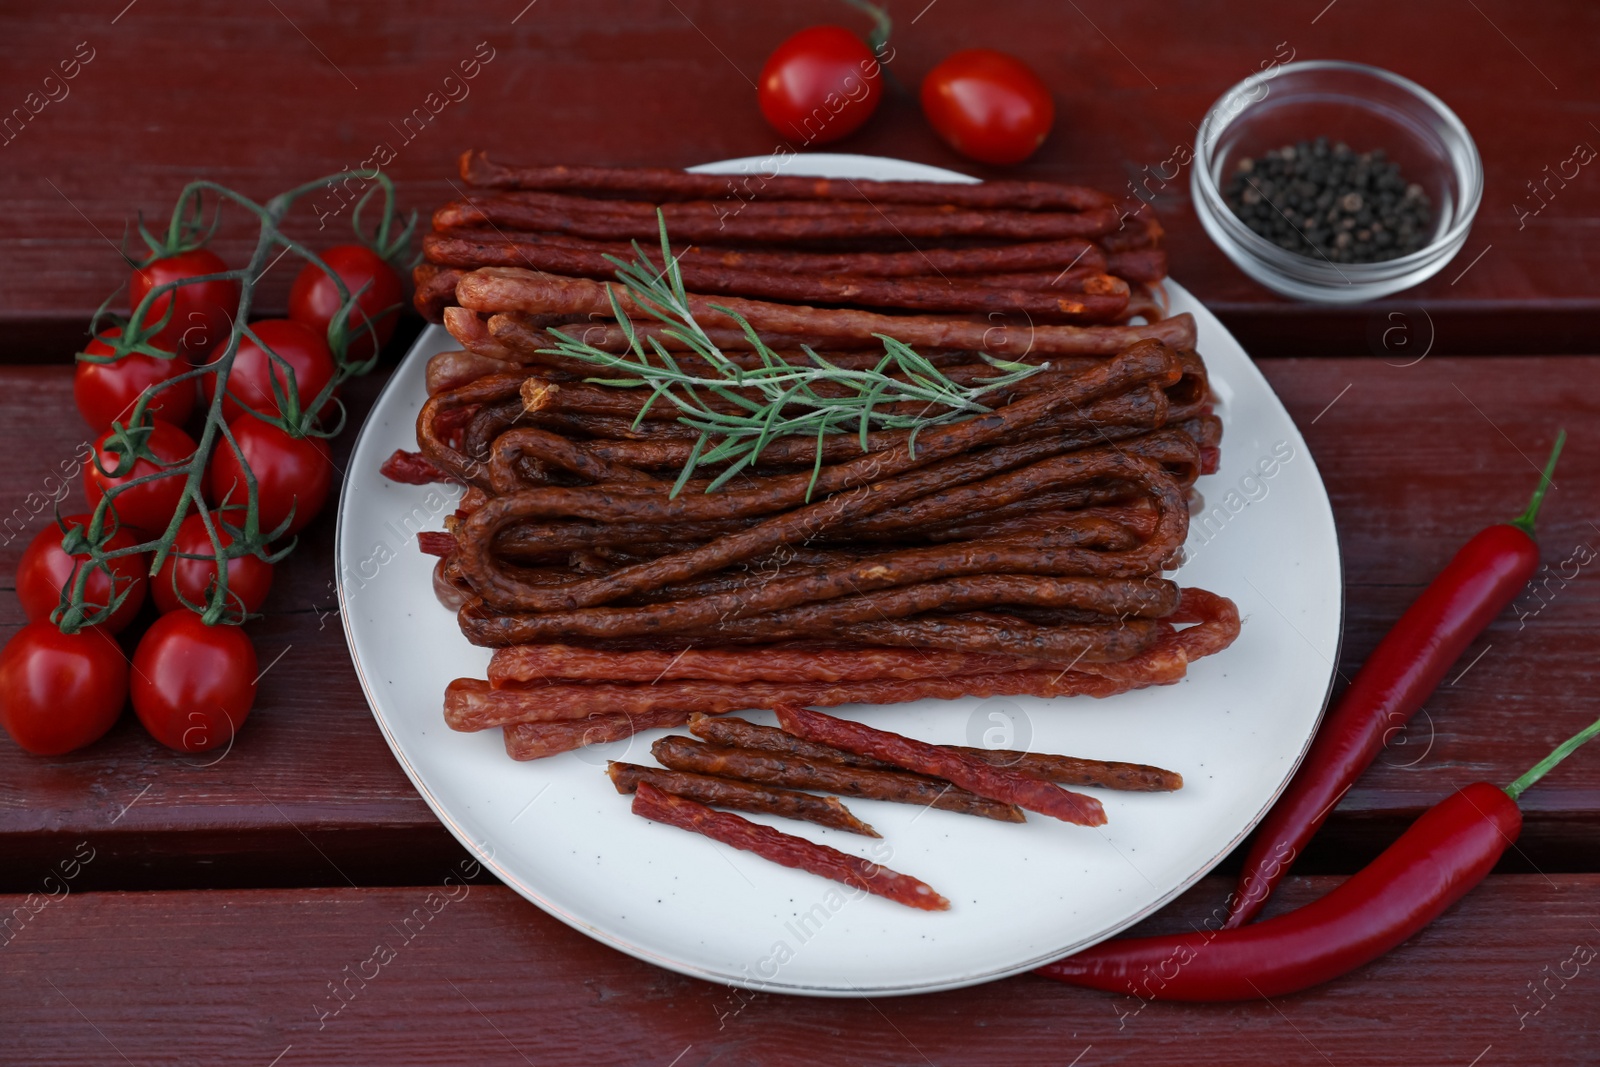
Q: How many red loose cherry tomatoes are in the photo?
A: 2